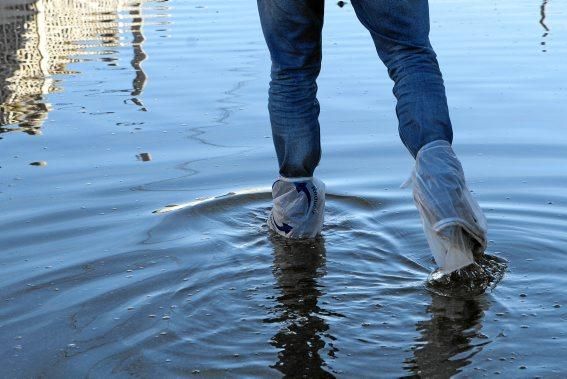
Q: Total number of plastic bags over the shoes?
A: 2